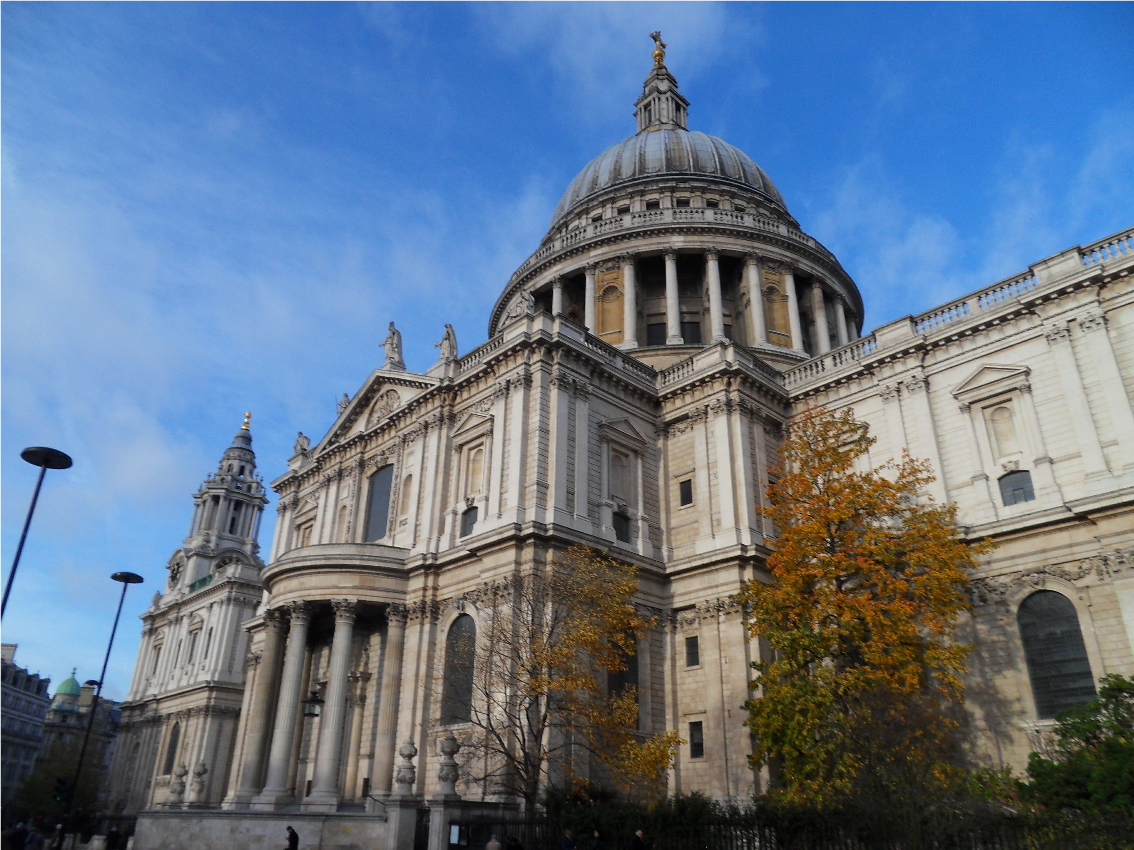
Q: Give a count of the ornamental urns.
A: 4